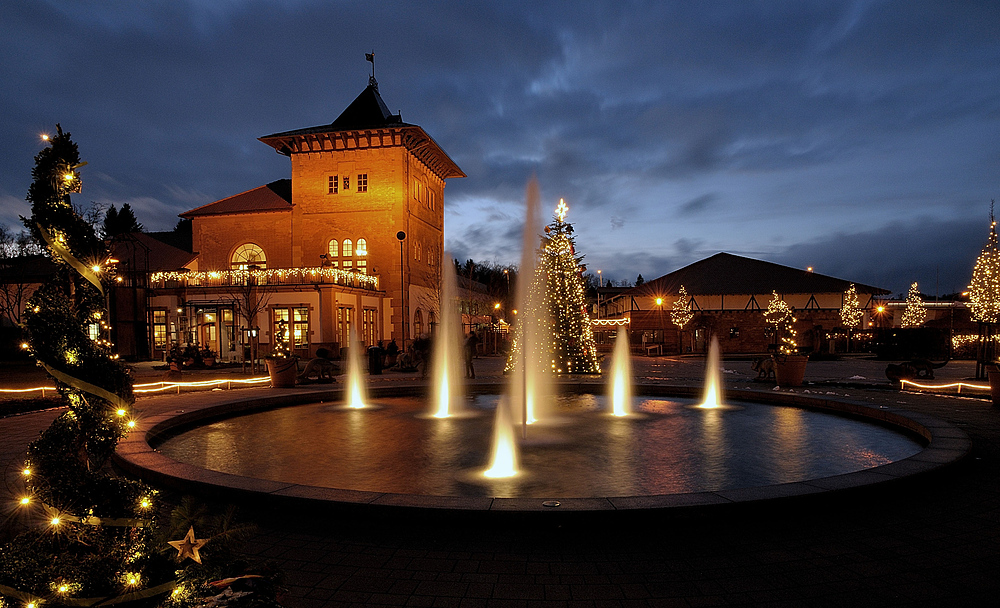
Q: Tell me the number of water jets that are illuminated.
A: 6